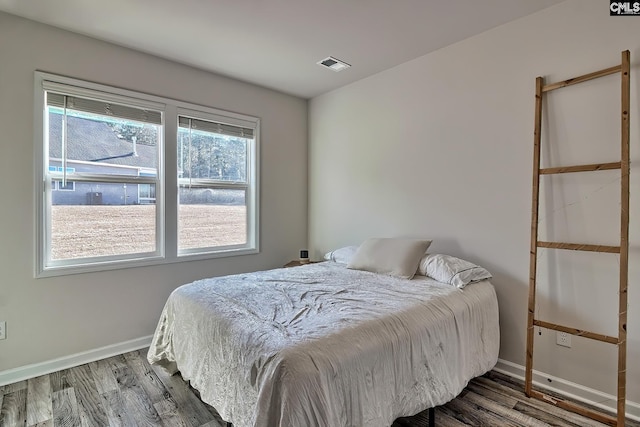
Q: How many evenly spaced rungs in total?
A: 5